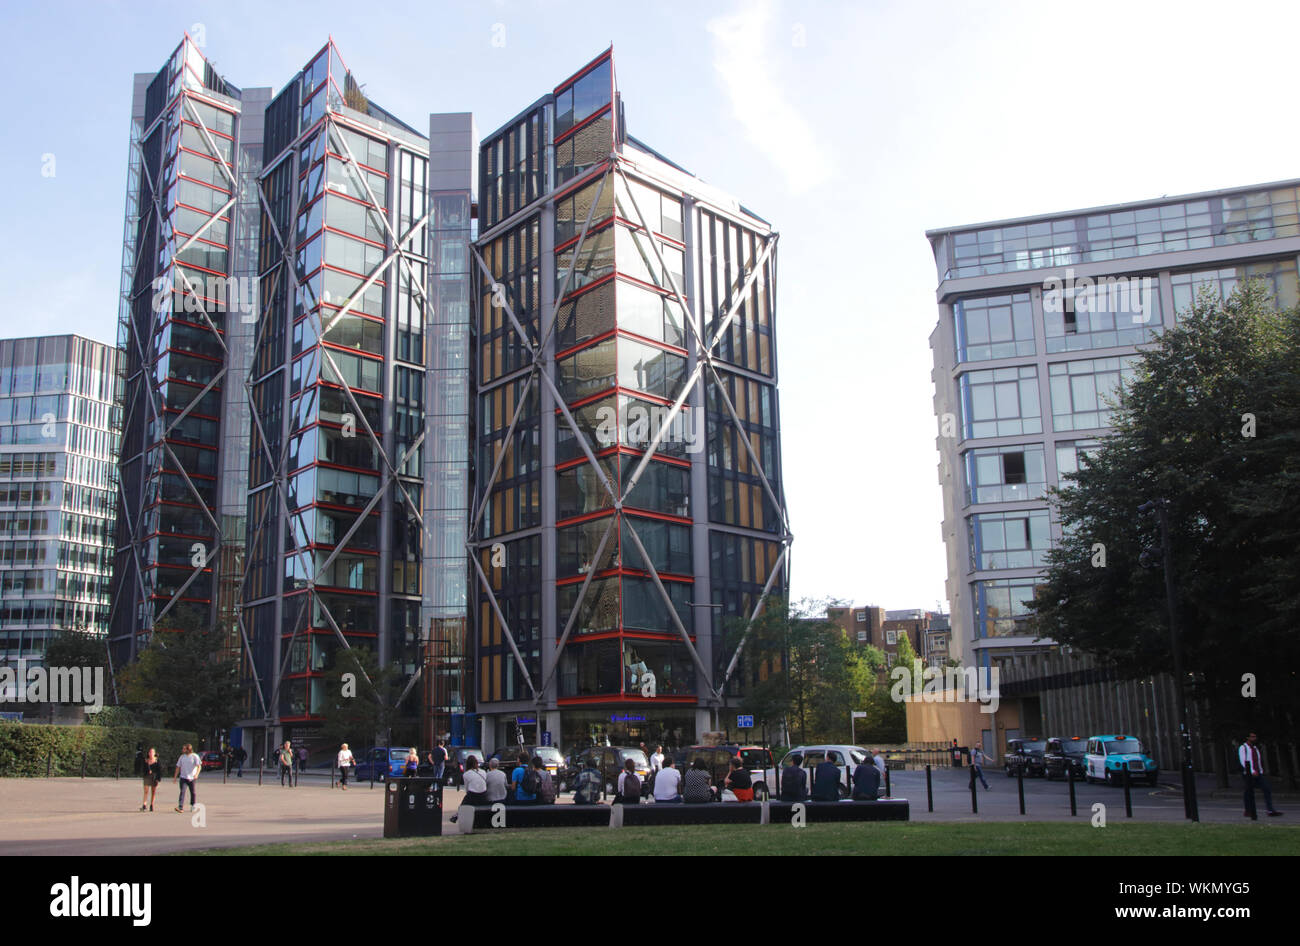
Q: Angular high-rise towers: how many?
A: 3